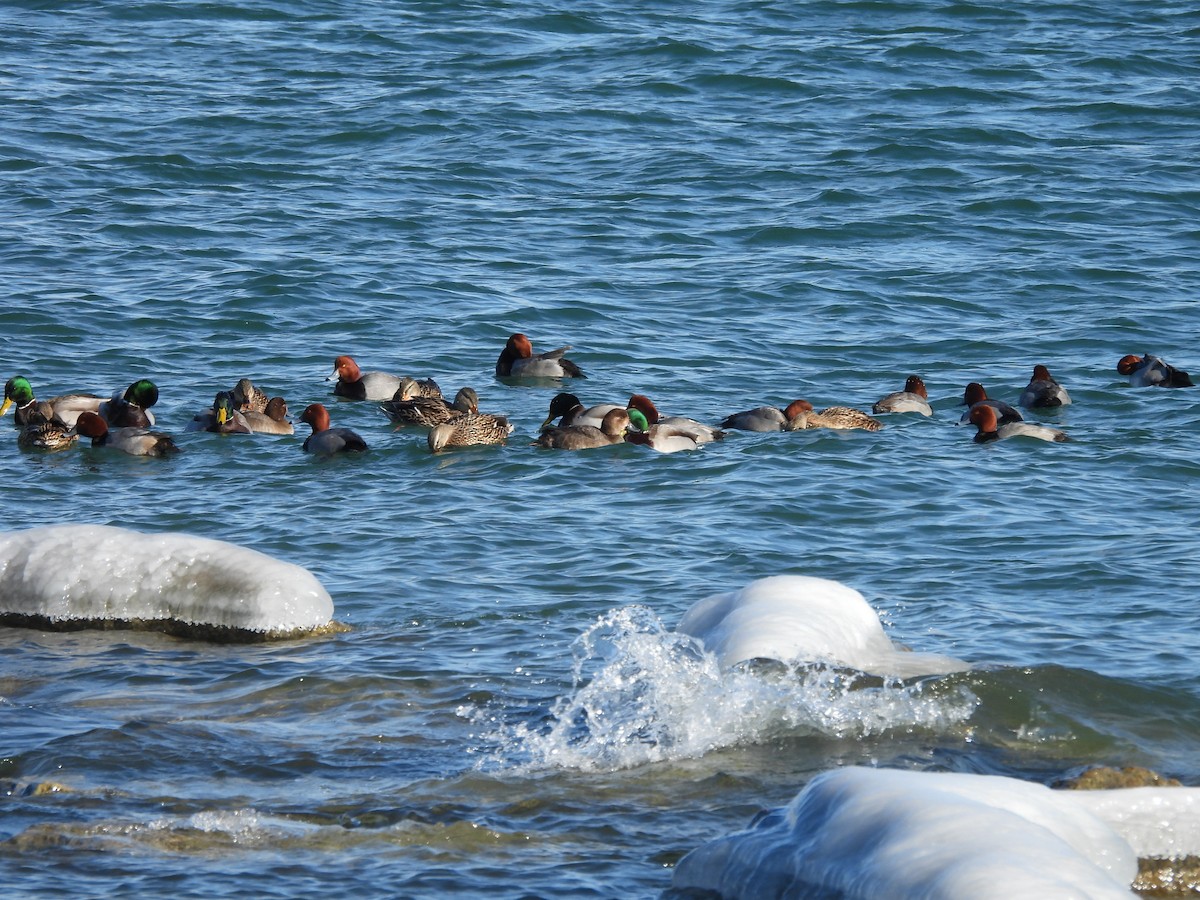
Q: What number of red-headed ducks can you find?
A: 11